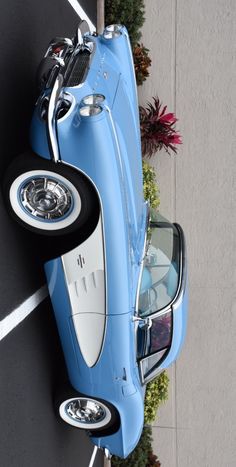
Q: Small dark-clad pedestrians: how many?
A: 0